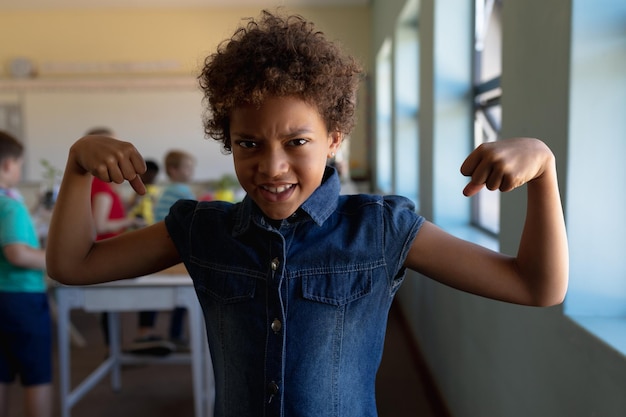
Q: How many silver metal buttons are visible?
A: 3